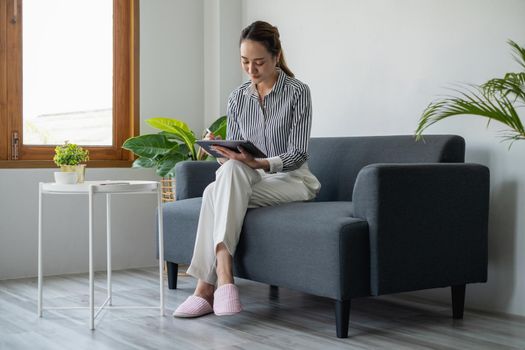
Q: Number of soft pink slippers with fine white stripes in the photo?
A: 2